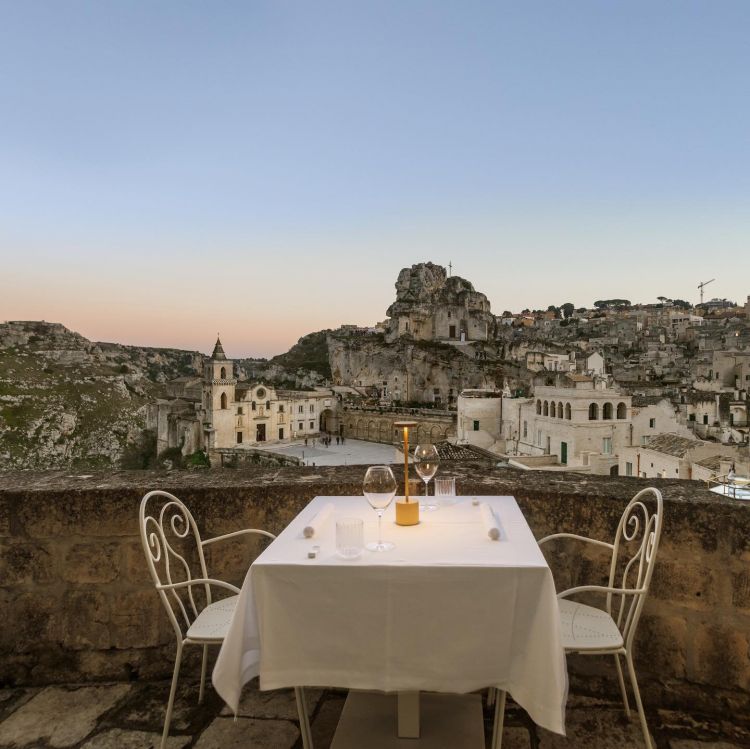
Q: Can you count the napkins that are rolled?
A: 2